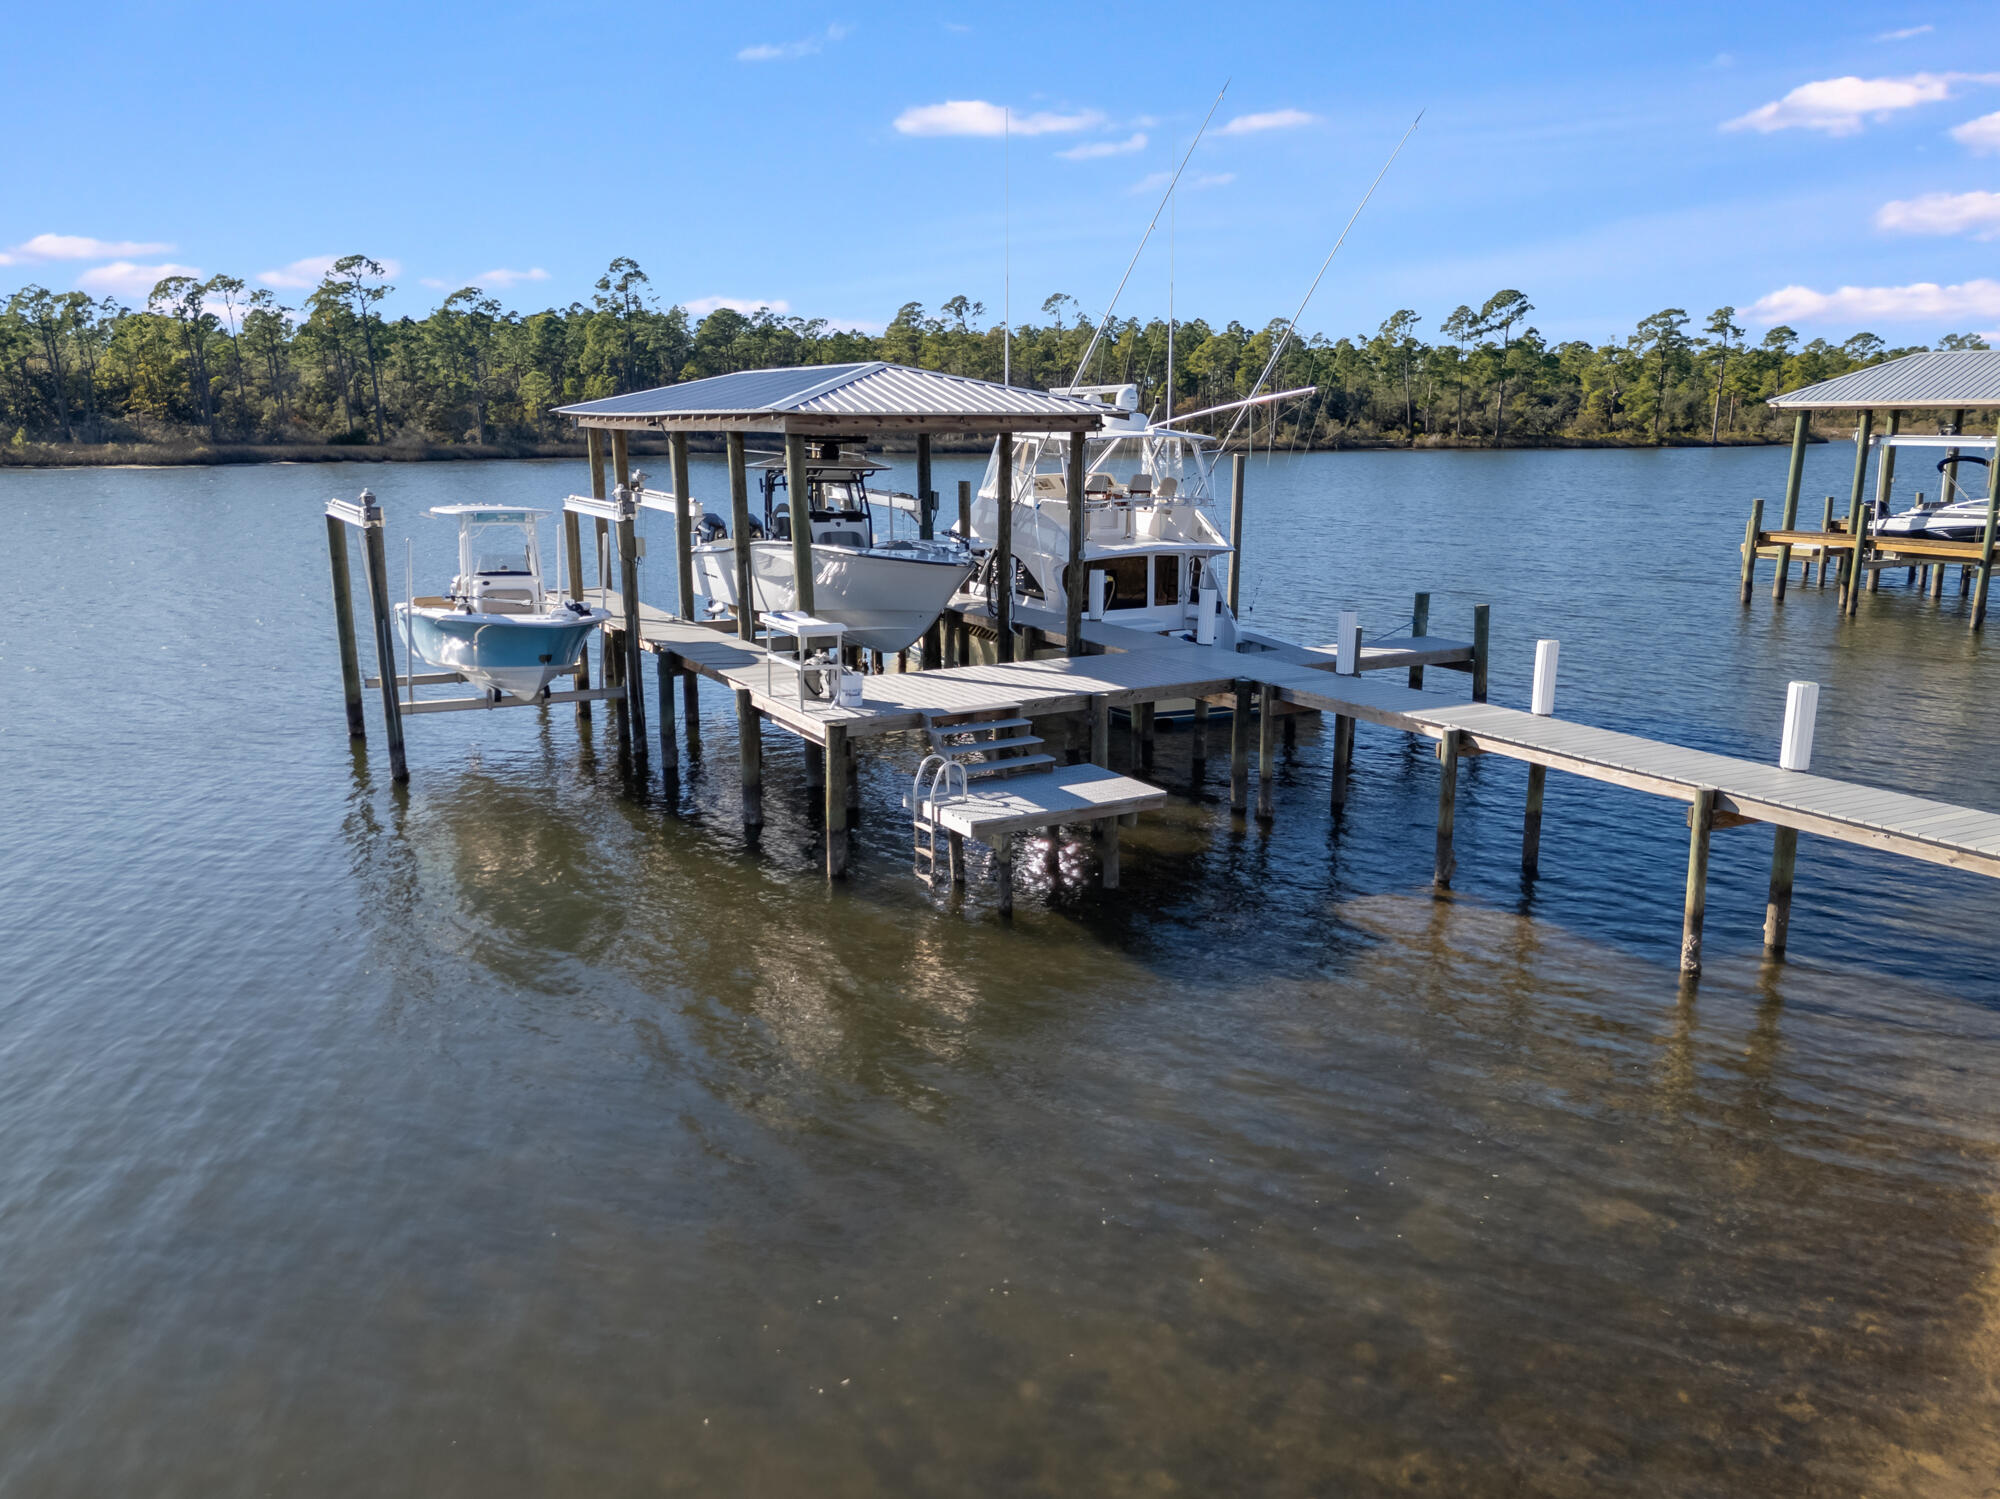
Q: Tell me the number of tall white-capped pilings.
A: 5